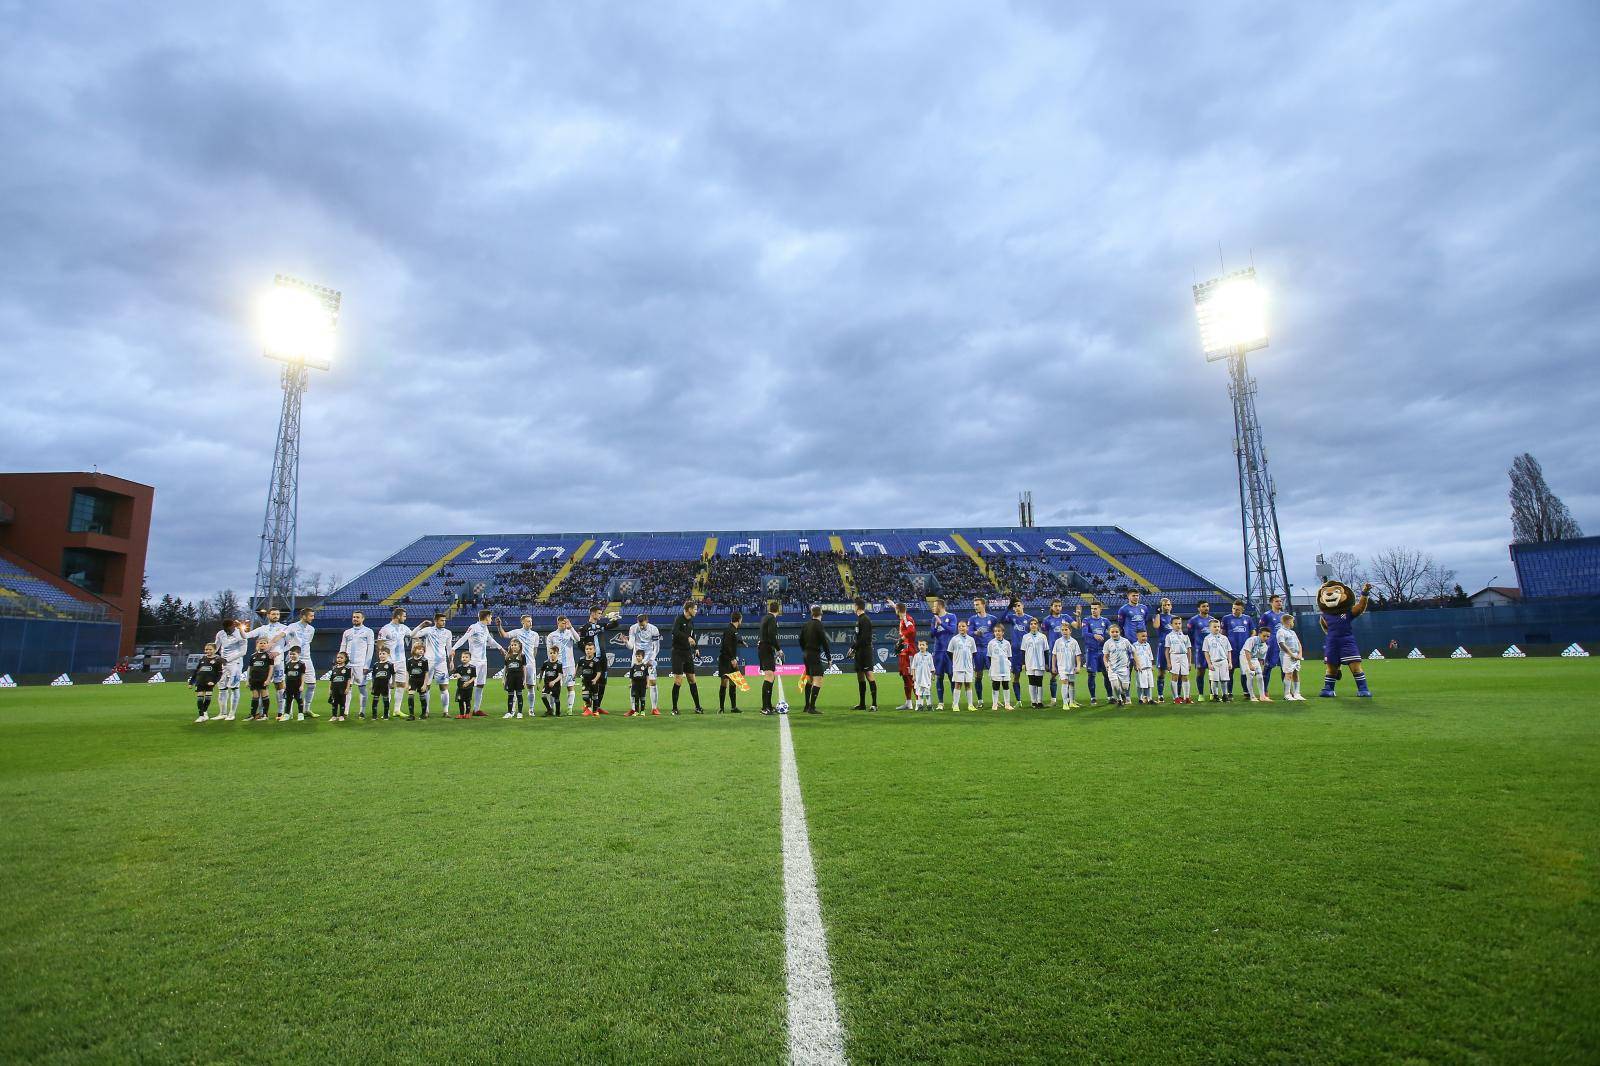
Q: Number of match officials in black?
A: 5